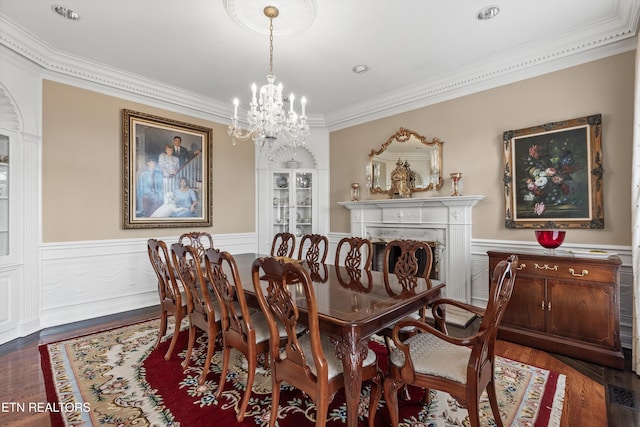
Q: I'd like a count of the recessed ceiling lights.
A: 3